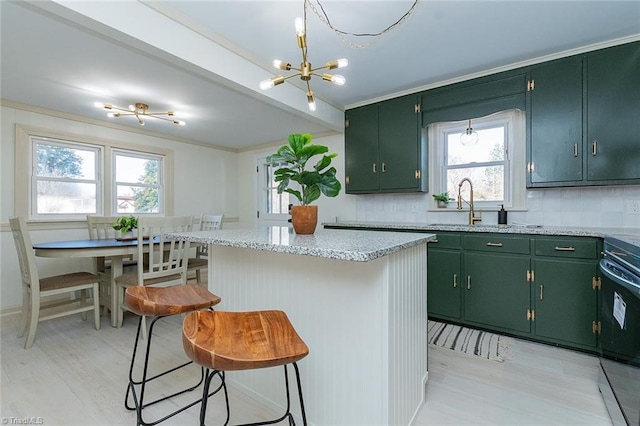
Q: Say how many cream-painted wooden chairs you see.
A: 4